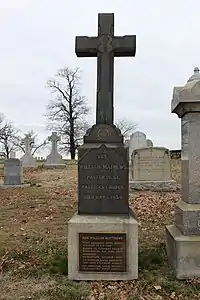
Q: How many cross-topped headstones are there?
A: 3